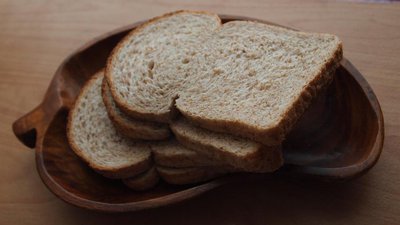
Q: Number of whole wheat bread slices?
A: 4